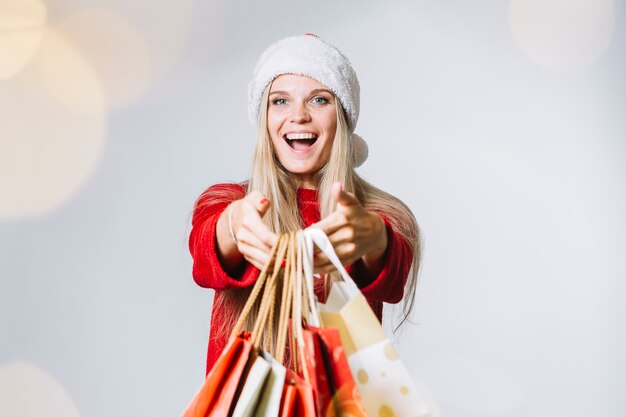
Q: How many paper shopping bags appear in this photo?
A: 5